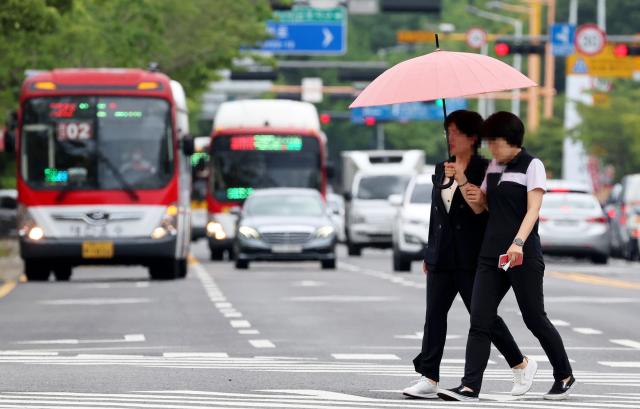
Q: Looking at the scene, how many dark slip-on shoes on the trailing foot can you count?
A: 1